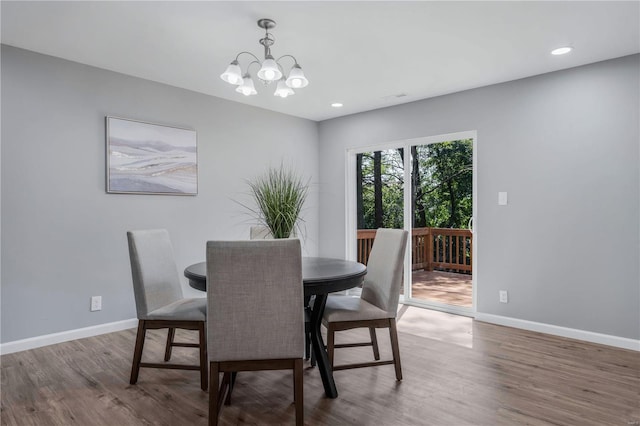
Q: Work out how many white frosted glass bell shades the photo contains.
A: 5